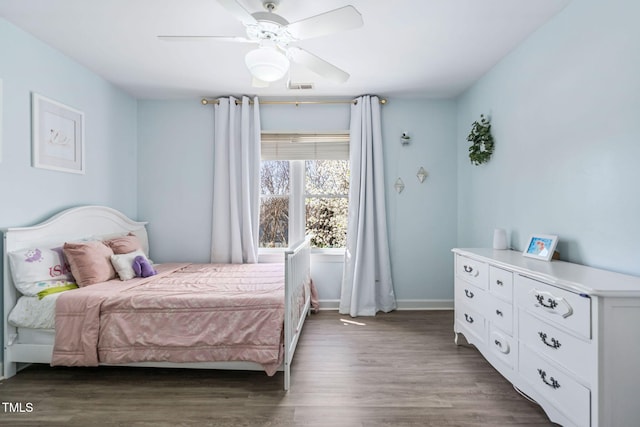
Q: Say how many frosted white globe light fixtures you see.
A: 1